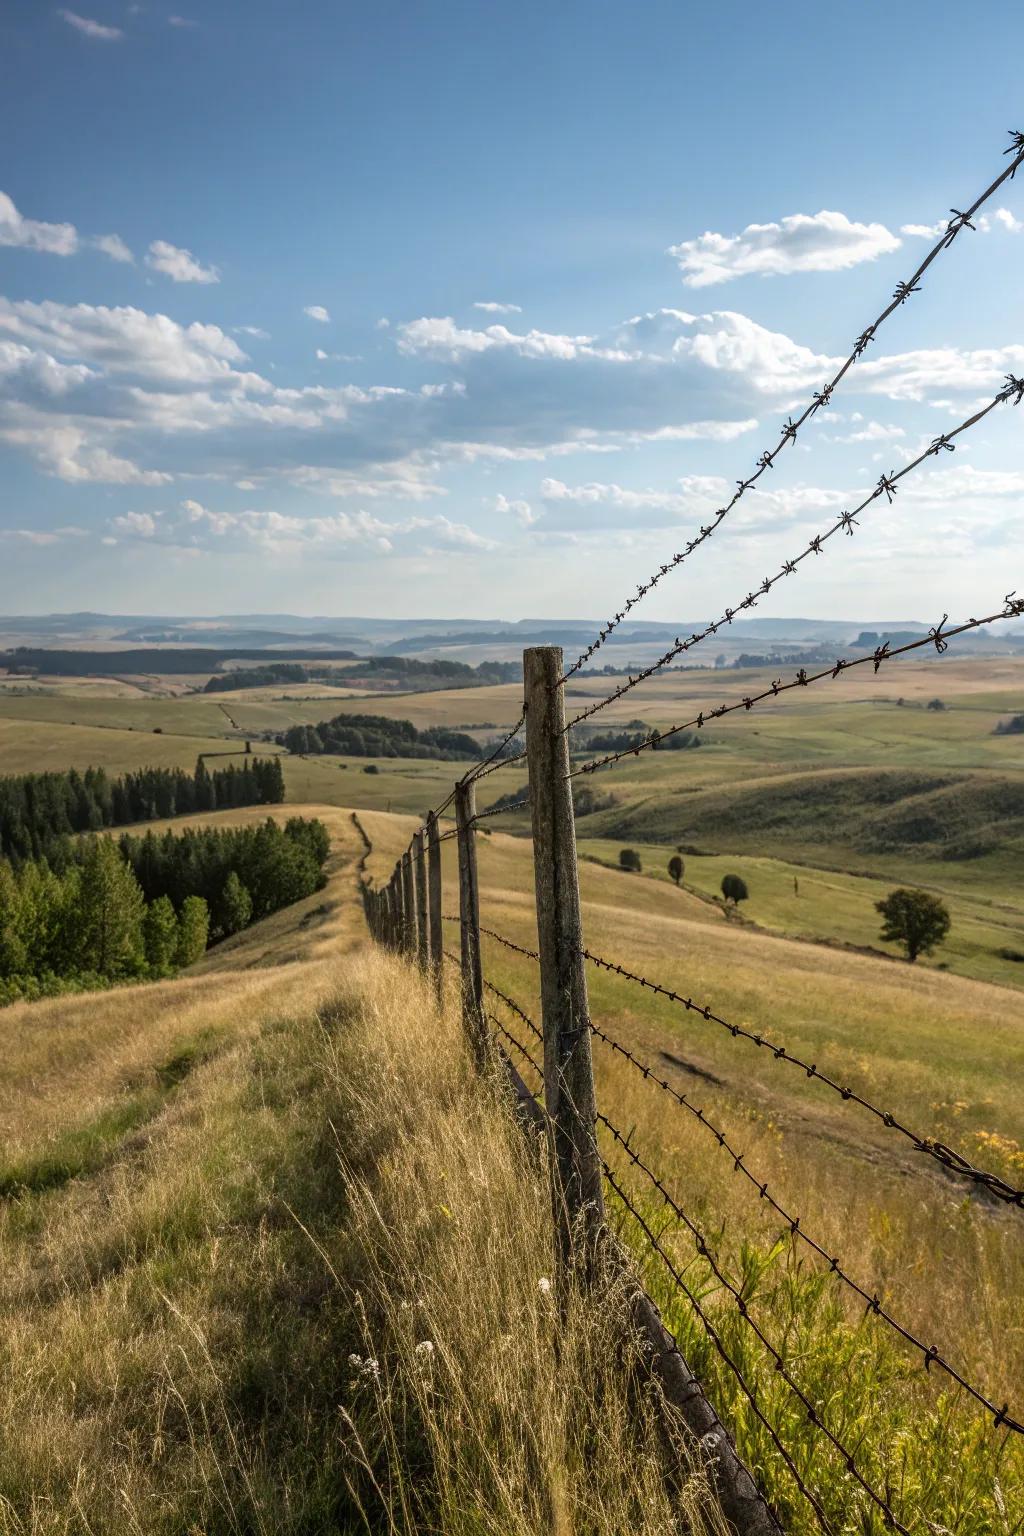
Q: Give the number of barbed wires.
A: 7